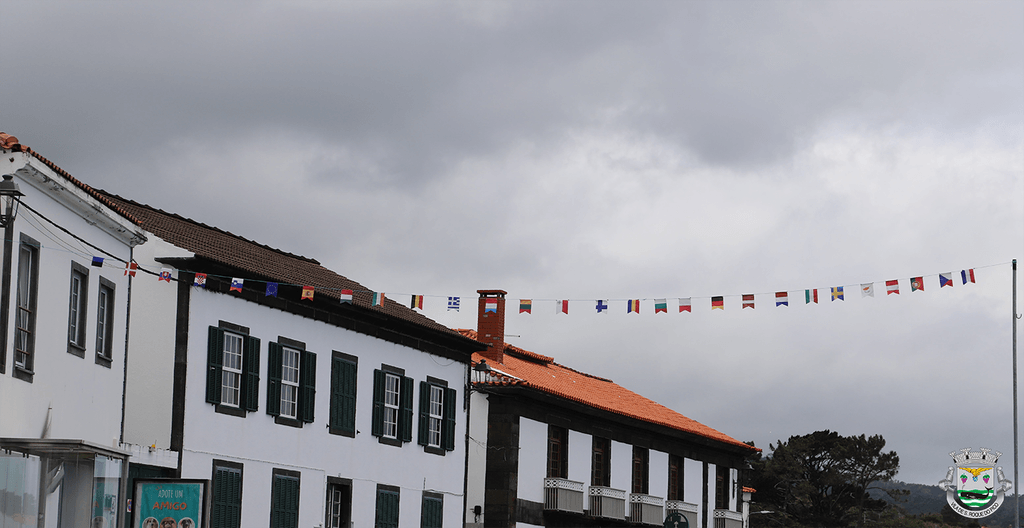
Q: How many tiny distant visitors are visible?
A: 0